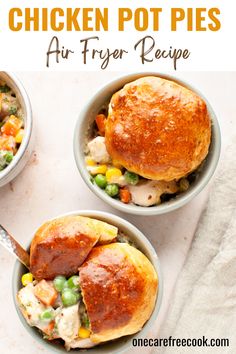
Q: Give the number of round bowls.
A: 3